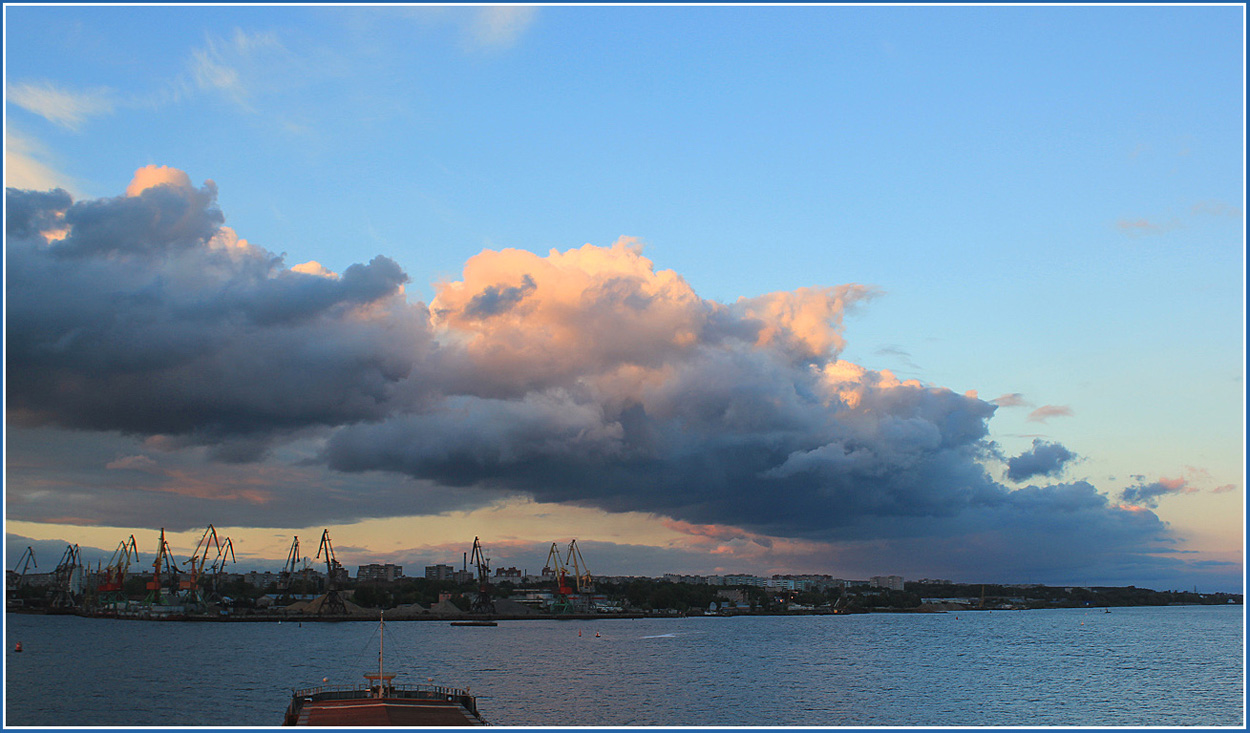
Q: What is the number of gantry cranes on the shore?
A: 14